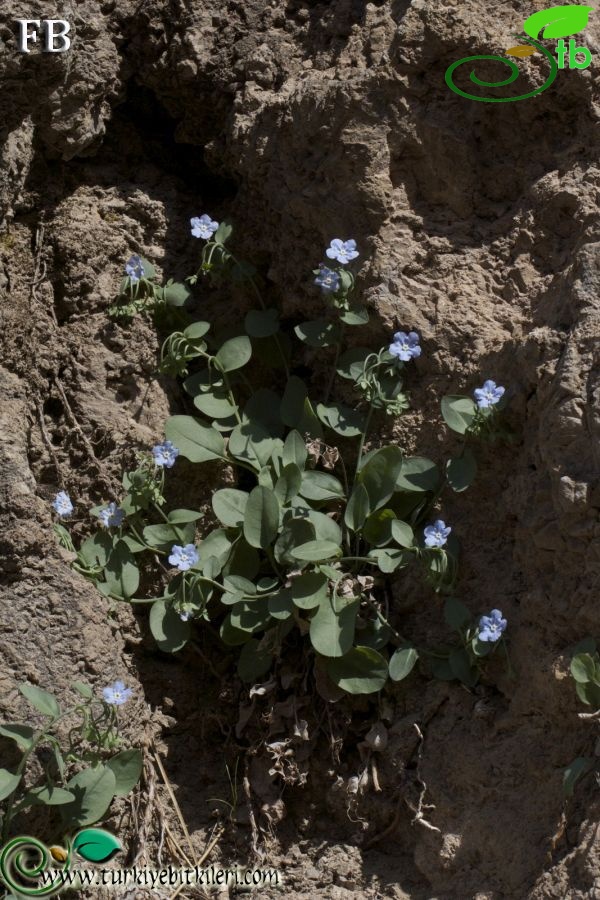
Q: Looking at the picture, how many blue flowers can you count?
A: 13